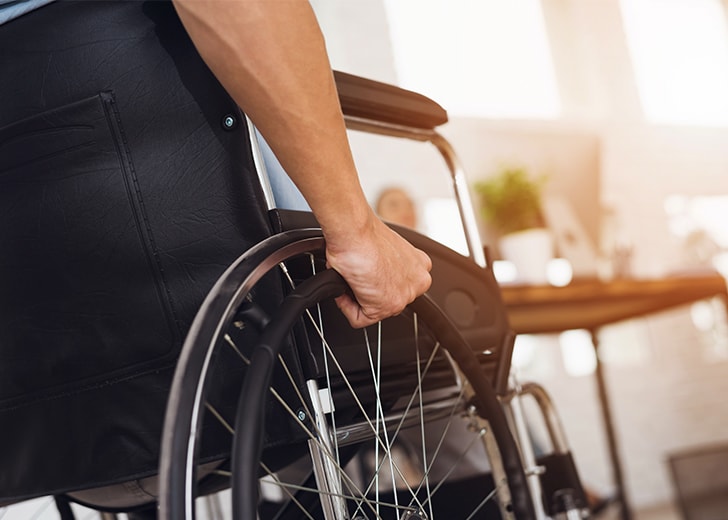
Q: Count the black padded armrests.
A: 1